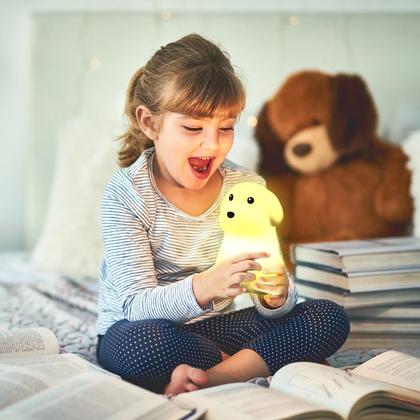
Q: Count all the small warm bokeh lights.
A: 4